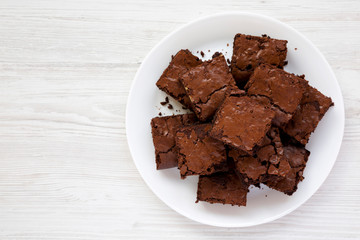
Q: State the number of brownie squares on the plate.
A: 11